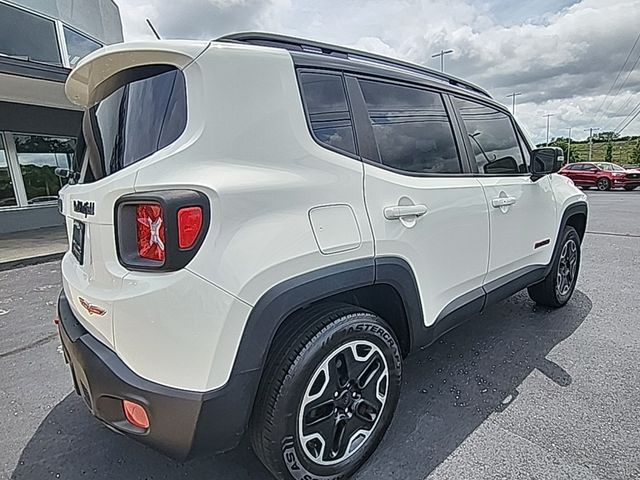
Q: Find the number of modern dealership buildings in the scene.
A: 1